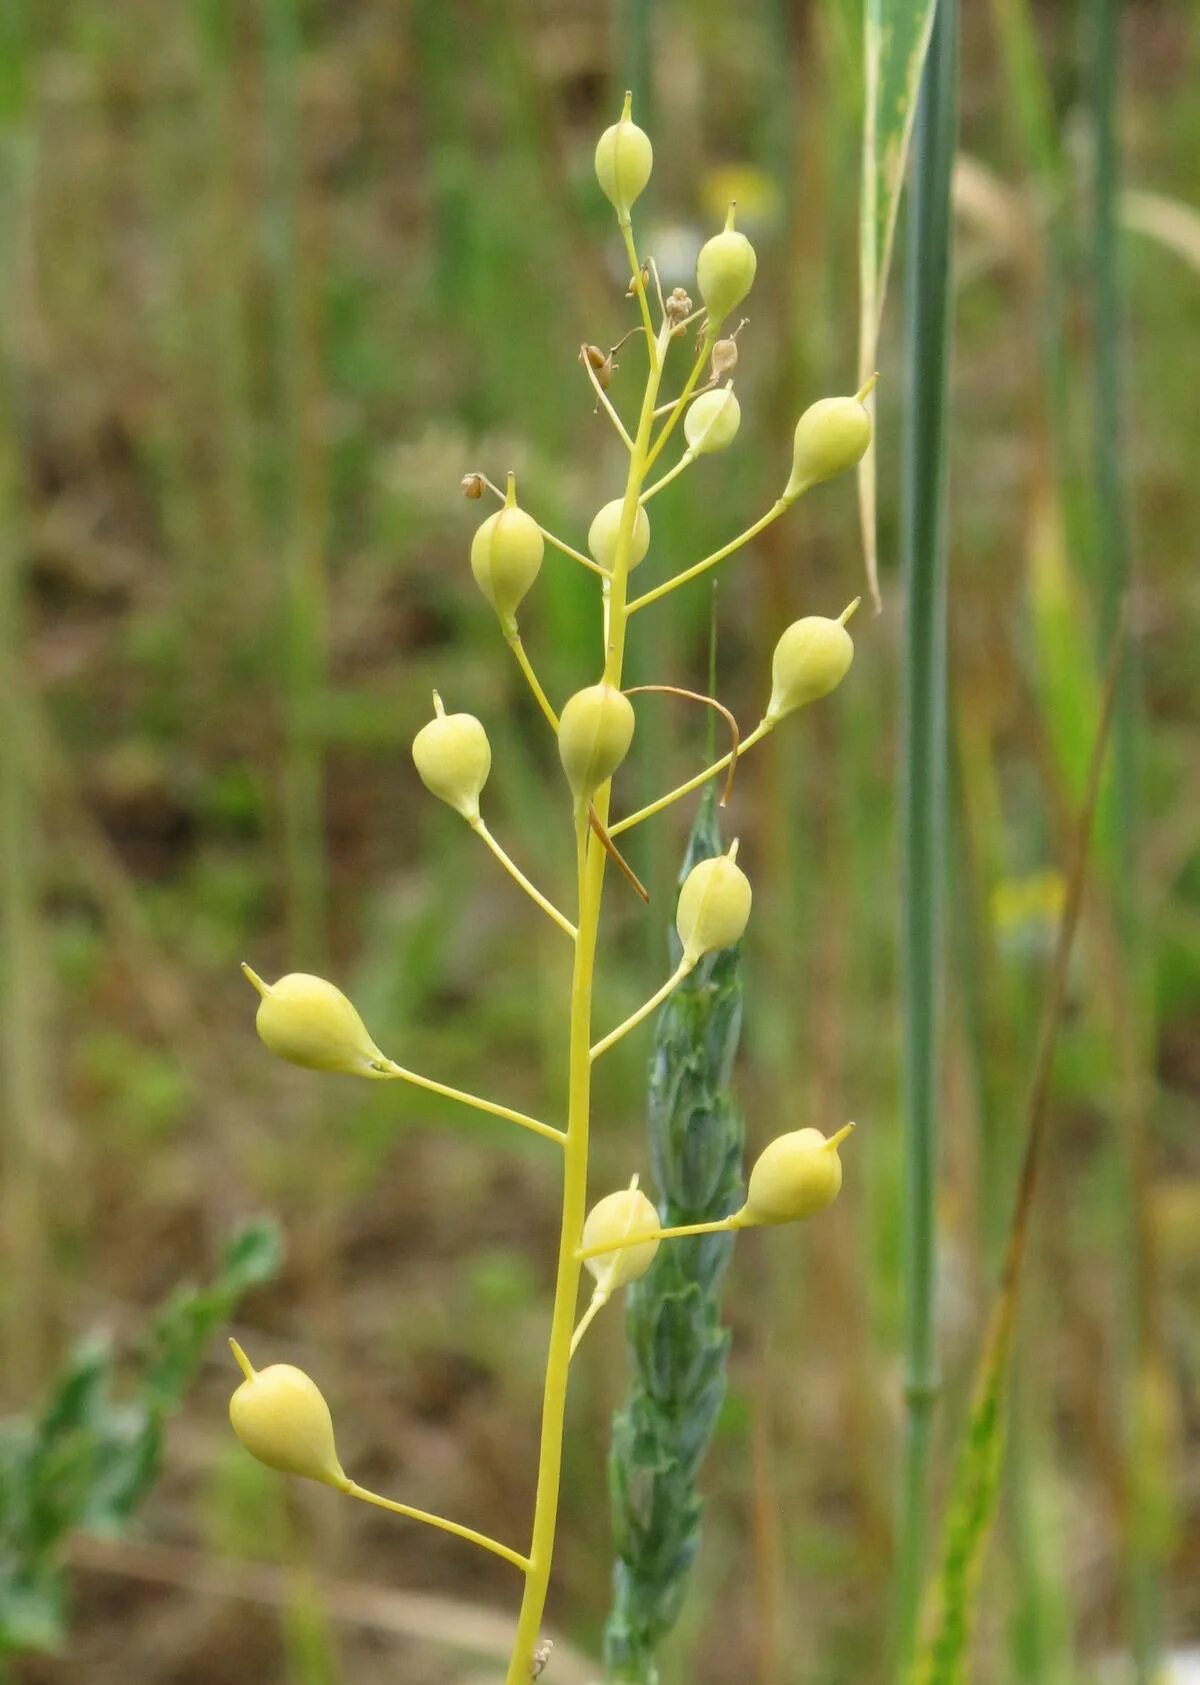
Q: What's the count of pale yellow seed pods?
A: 14